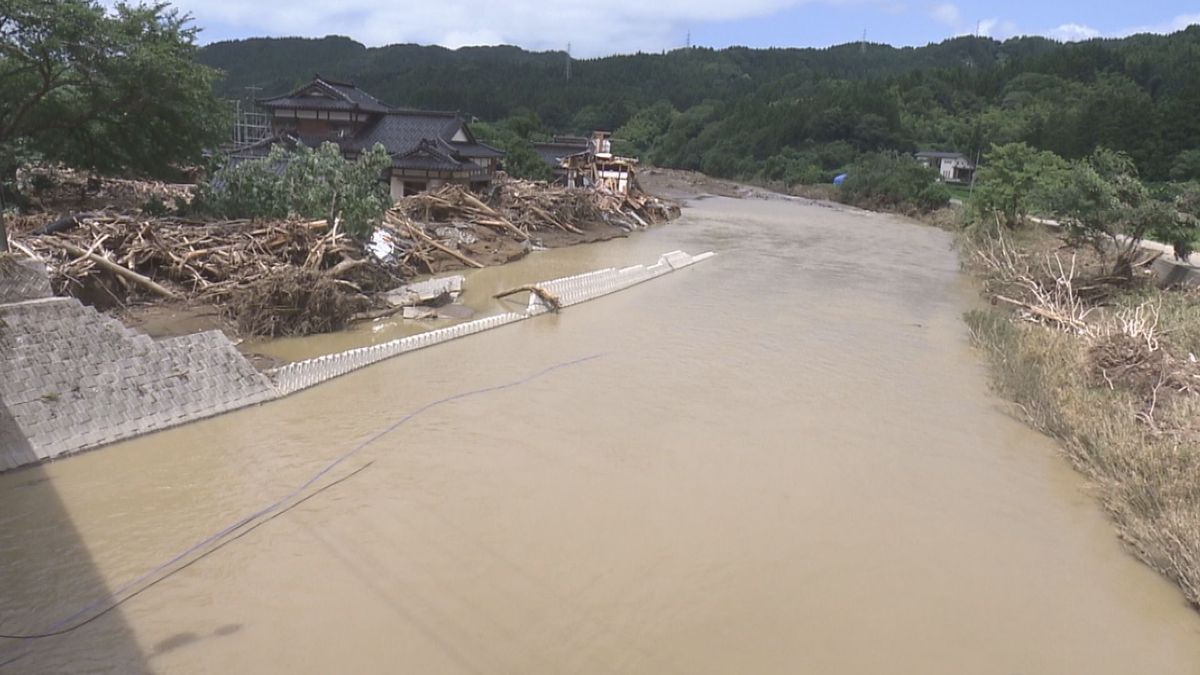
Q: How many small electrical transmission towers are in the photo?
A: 4